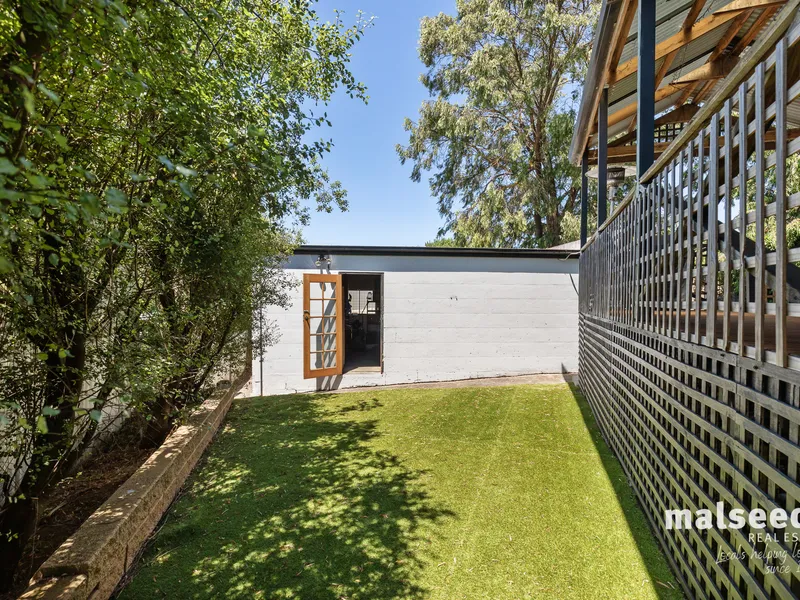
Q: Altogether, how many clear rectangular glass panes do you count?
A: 10